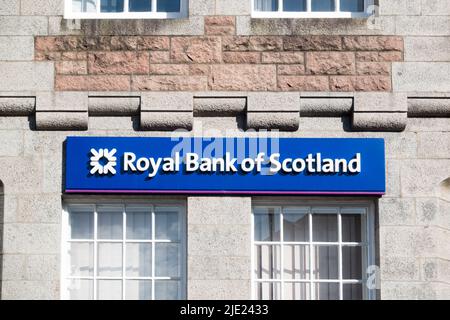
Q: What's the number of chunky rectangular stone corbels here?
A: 4